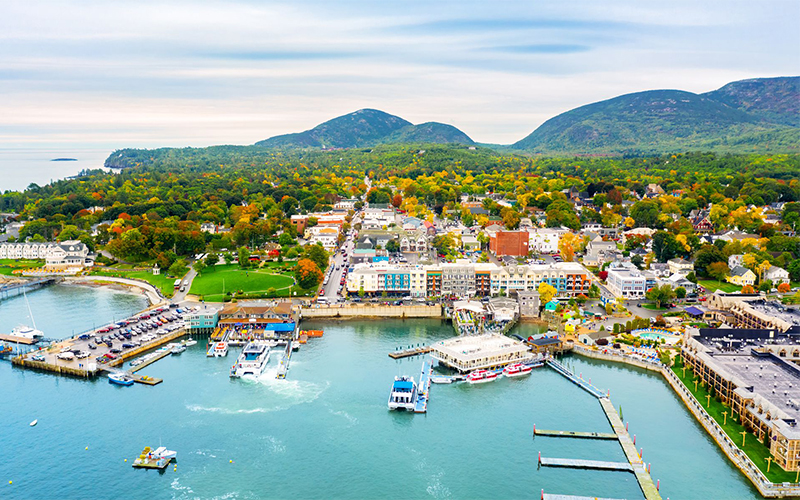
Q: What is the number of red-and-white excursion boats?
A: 2